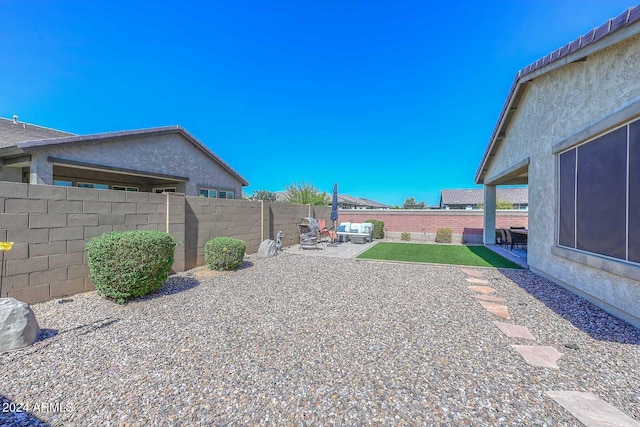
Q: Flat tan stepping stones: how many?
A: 8